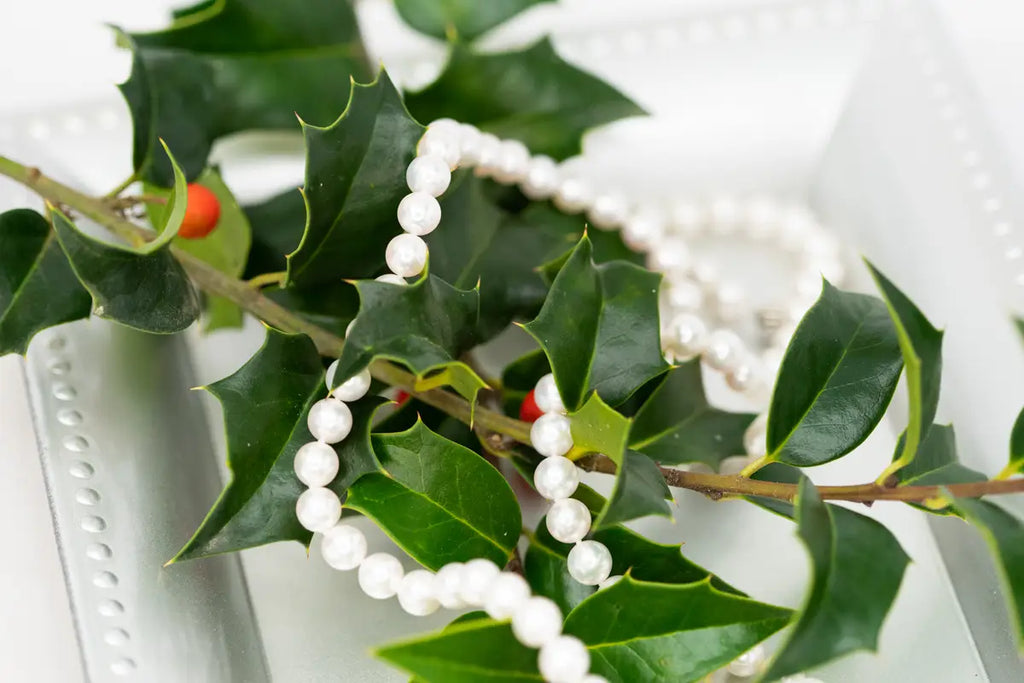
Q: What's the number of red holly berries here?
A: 3